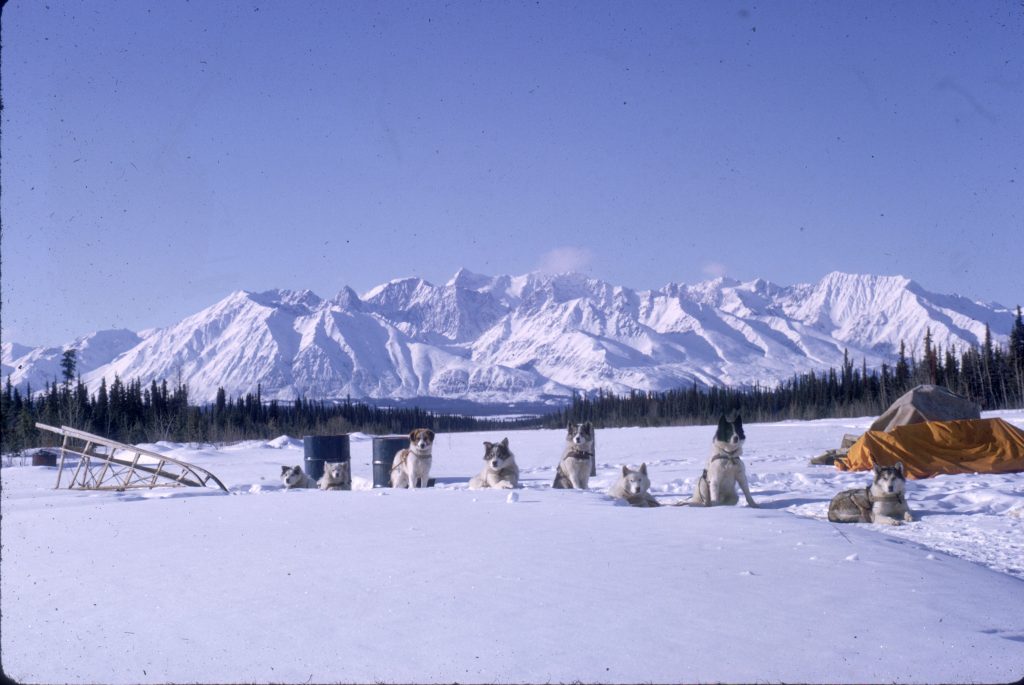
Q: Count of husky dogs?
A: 8